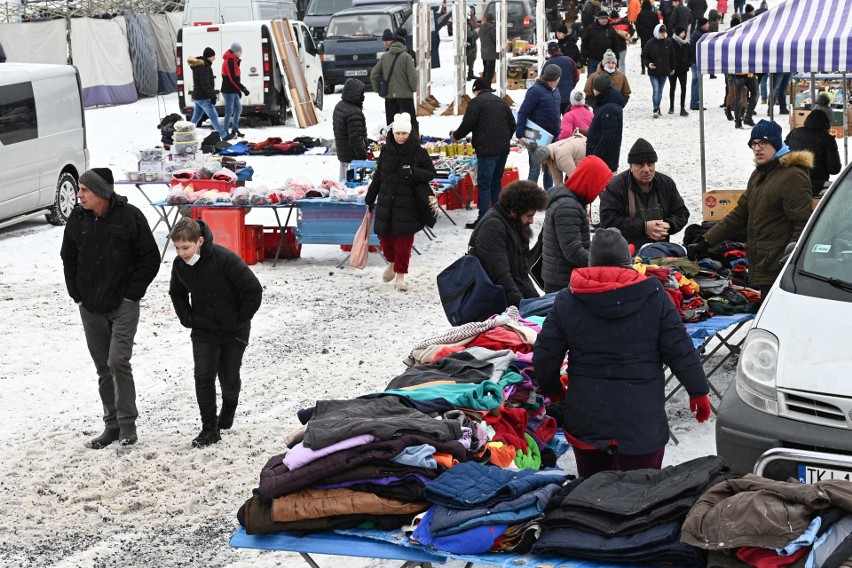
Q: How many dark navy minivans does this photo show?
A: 1